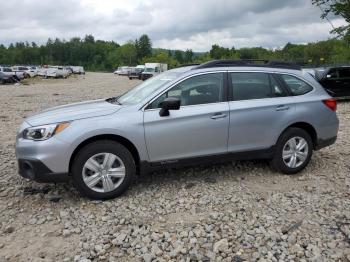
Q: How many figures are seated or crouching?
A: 0